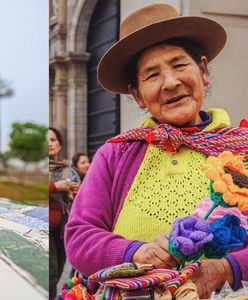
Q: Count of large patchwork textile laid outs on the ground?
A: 1